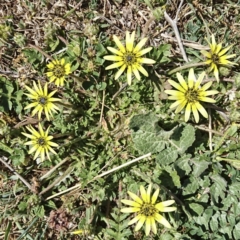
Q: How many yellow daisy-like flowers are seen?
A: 7